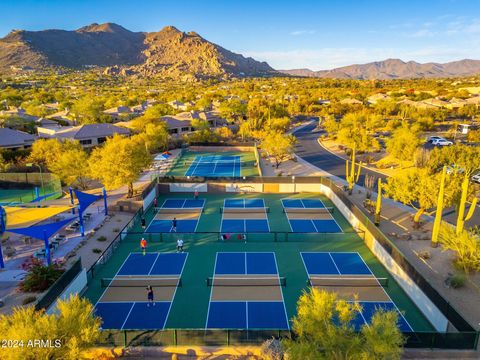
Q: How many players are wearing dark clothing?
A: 3